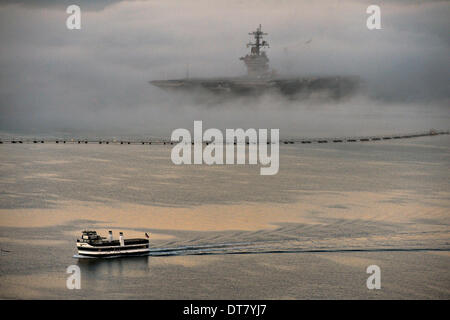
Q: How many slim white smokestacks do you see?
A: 2